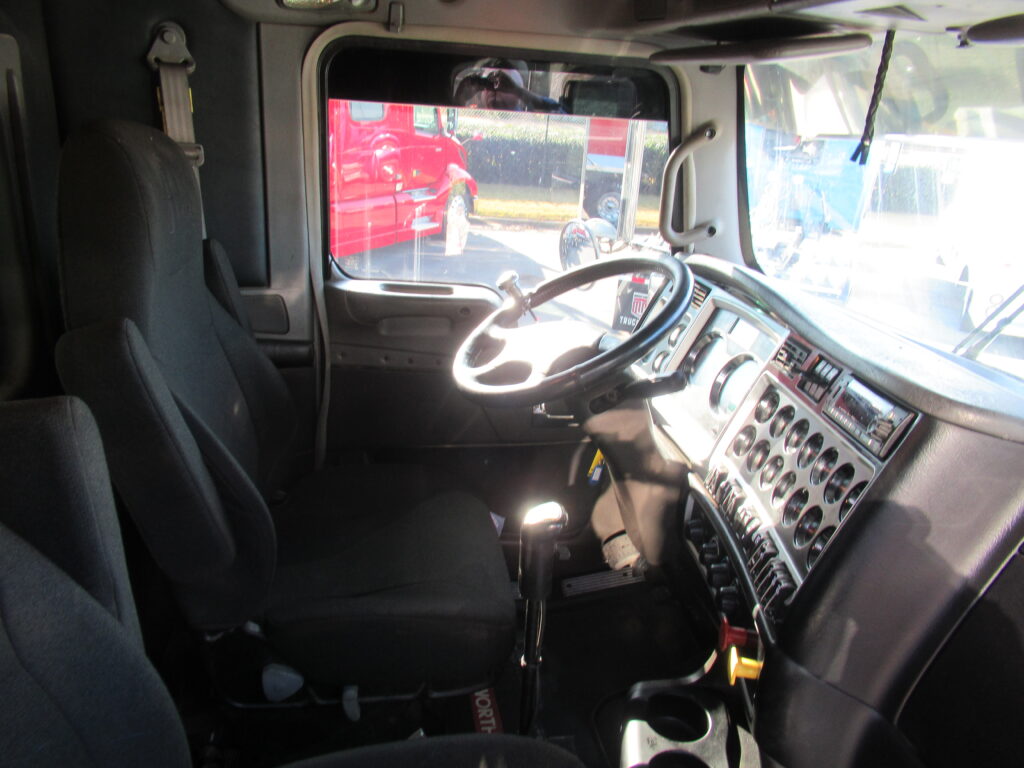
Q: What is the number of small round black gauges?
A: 14